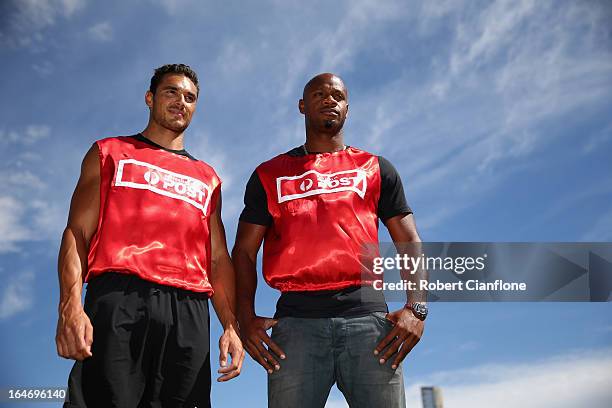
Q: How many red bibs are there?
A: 2